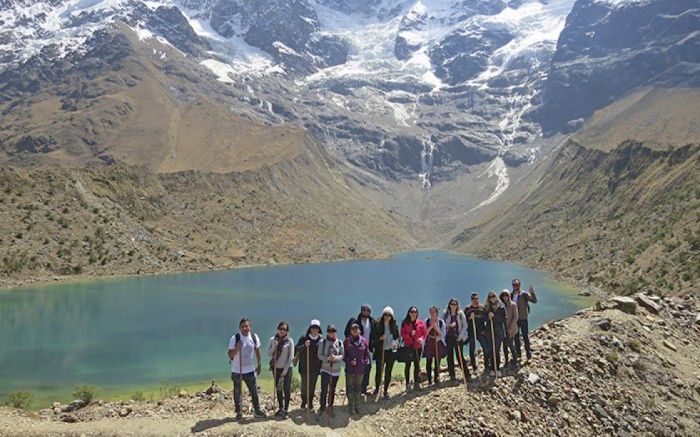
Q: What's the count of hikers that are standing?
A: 14